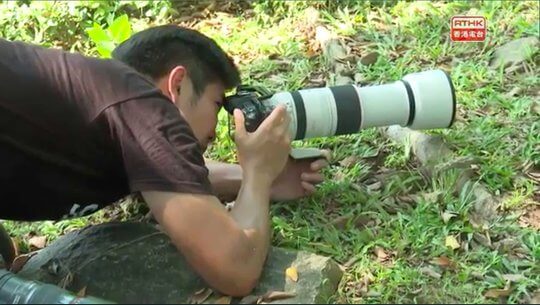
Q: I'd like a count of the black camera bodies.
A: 1